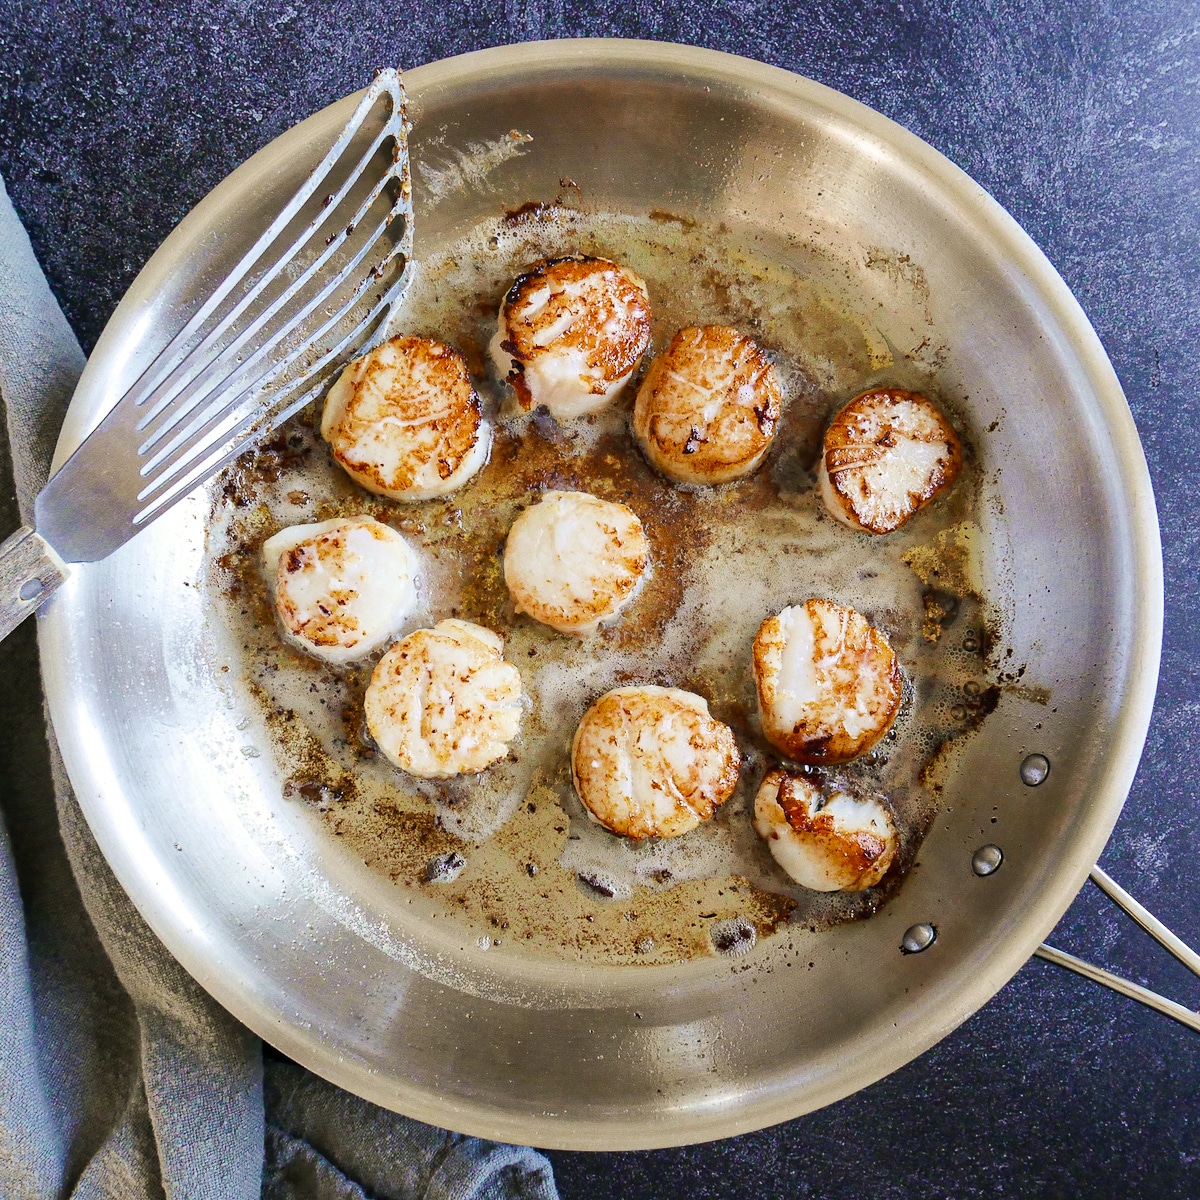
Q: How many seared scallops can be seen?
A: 10